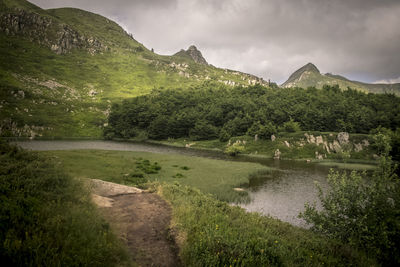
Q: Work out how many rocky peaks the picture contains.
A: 2